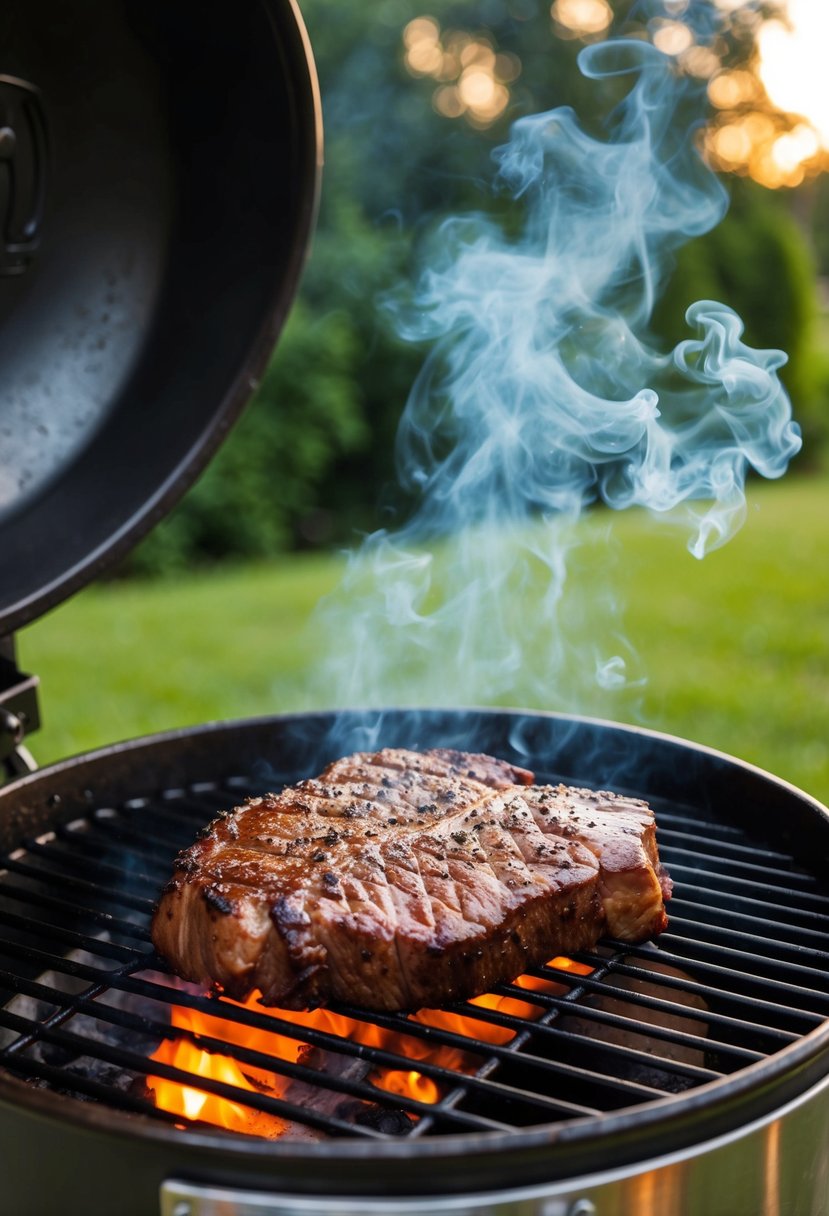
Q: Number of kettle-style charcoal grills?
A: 1